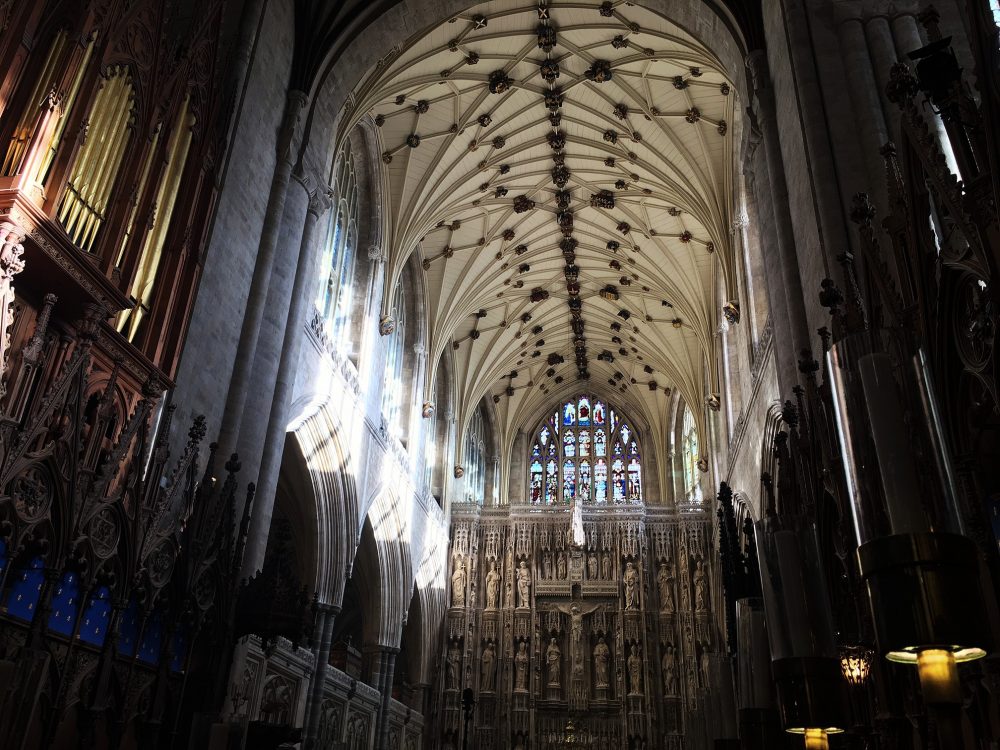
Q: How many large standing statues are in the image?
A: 14